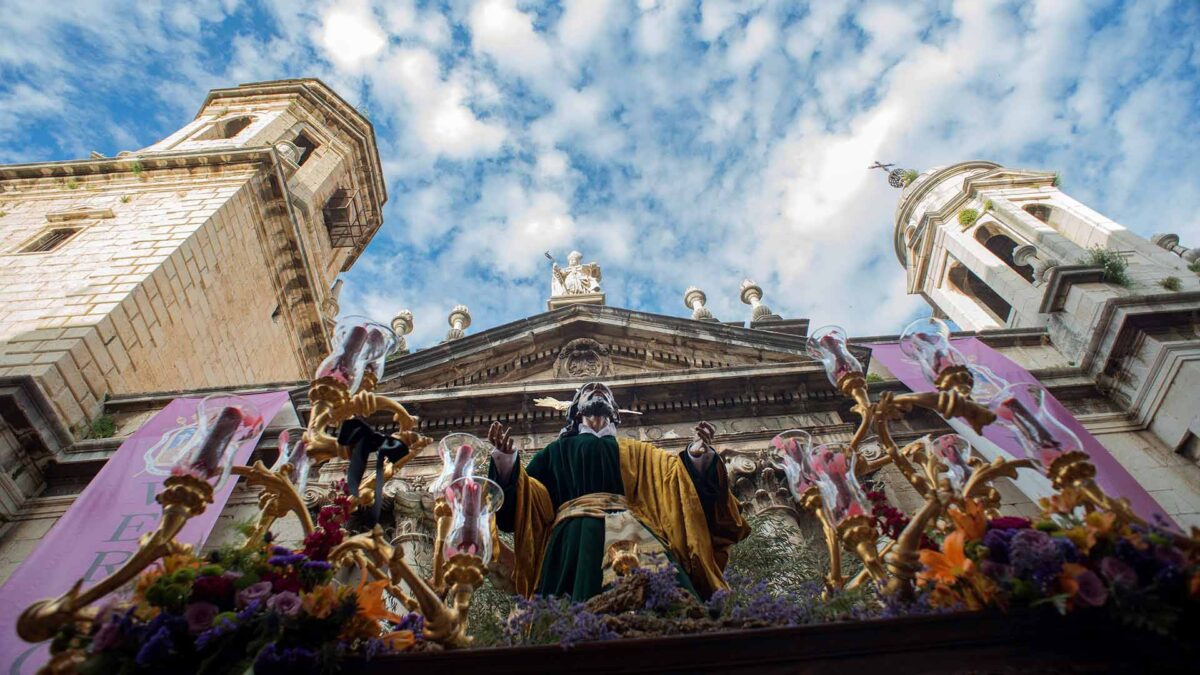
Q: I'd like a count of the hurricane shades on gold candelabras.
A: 12